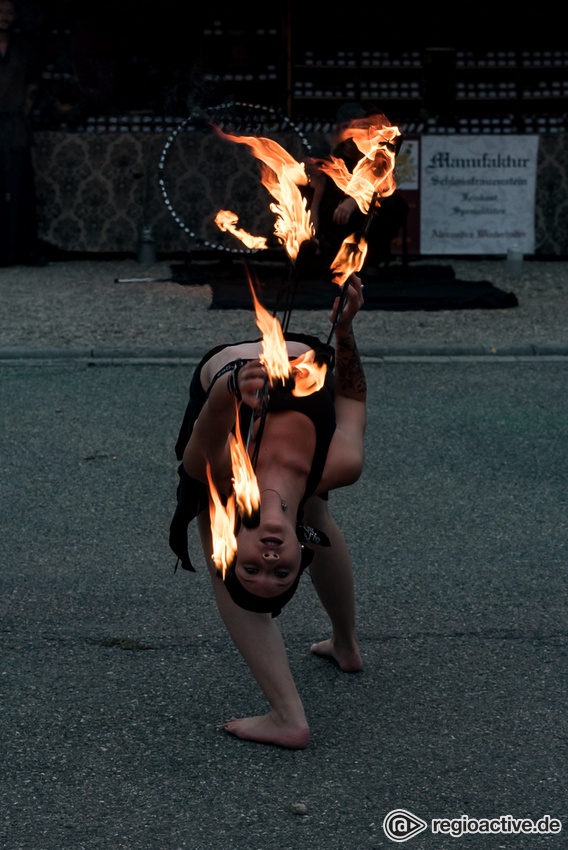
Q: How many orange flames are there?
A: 8